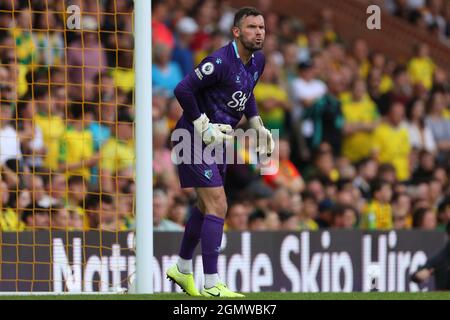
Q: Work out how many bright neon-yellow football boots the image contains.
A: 2